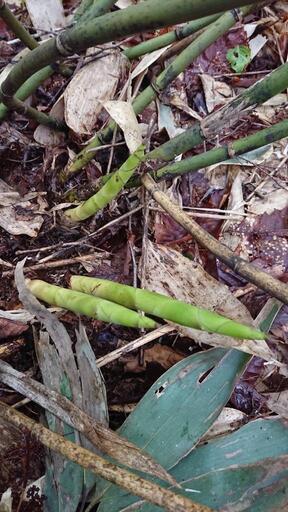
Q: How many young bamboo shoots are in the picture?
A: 3